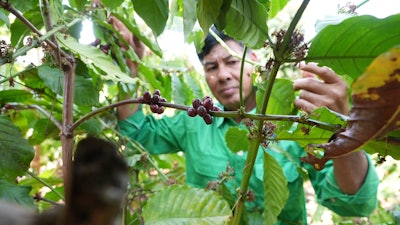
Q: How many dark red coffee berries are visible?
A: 14